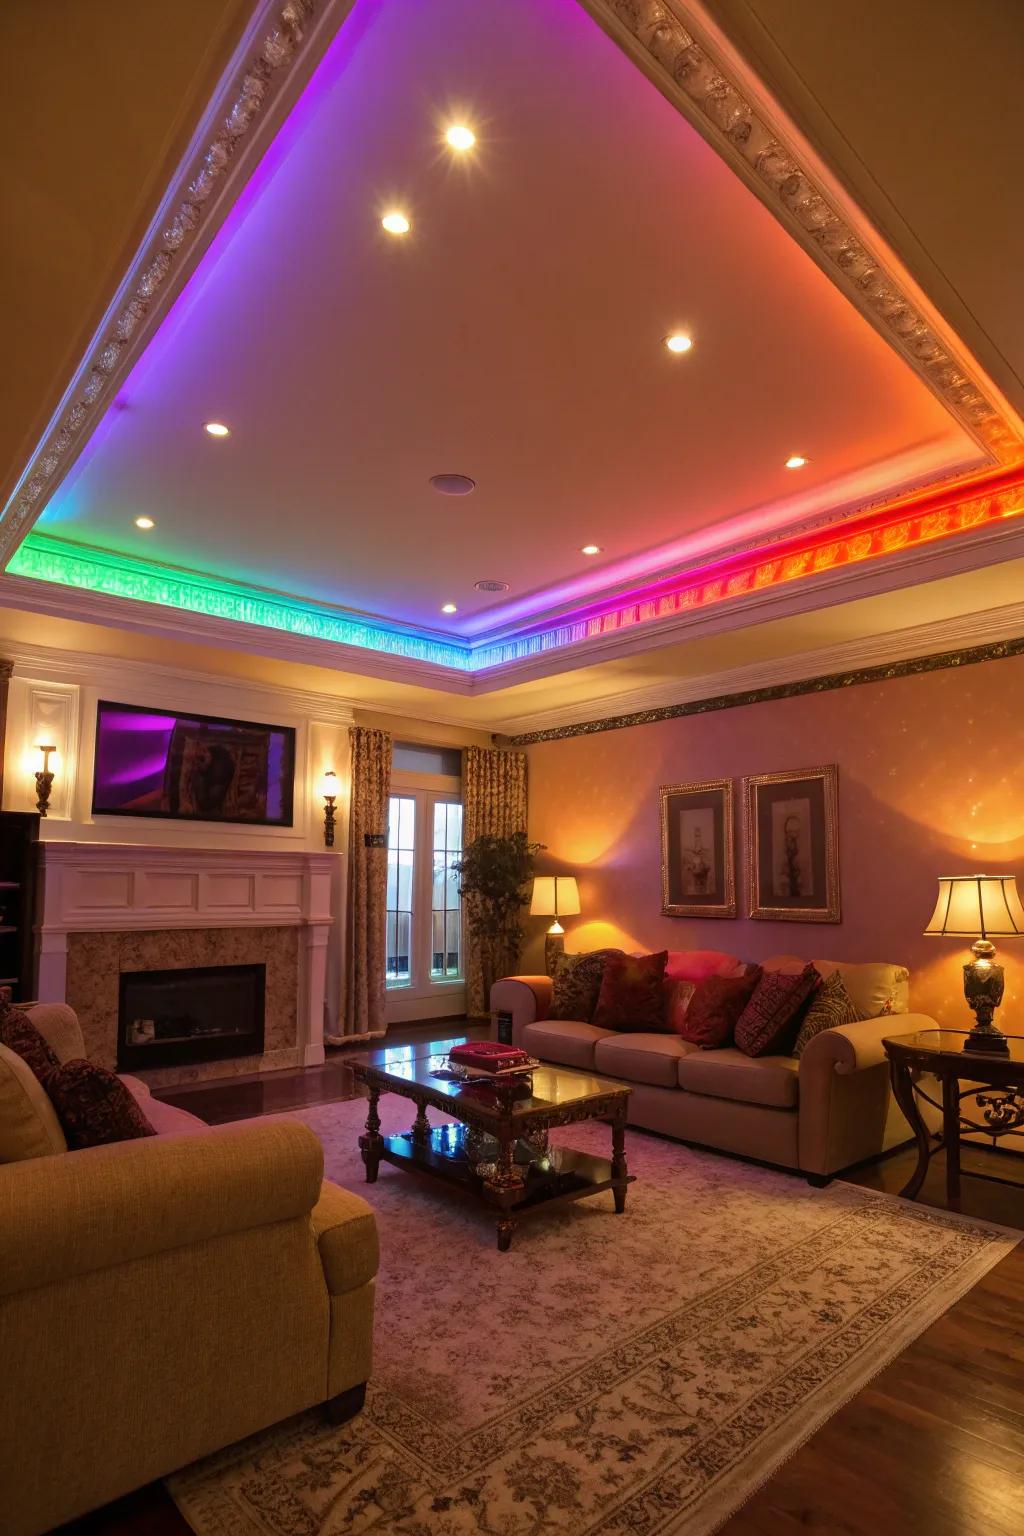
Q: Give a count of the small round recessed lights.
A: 8